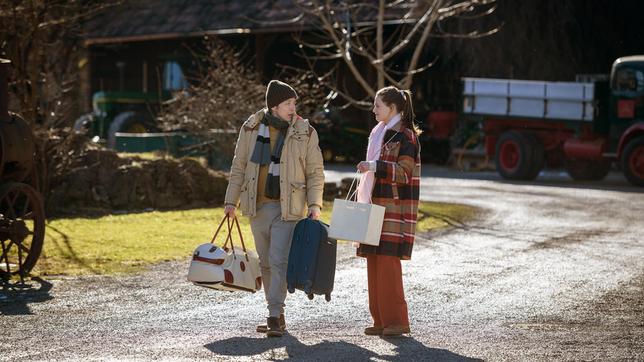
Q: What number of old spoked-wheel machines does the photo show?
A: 1